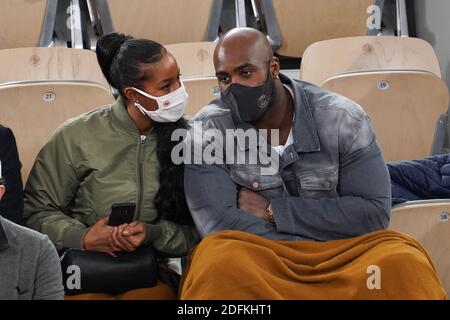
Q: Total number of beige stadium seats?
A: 7